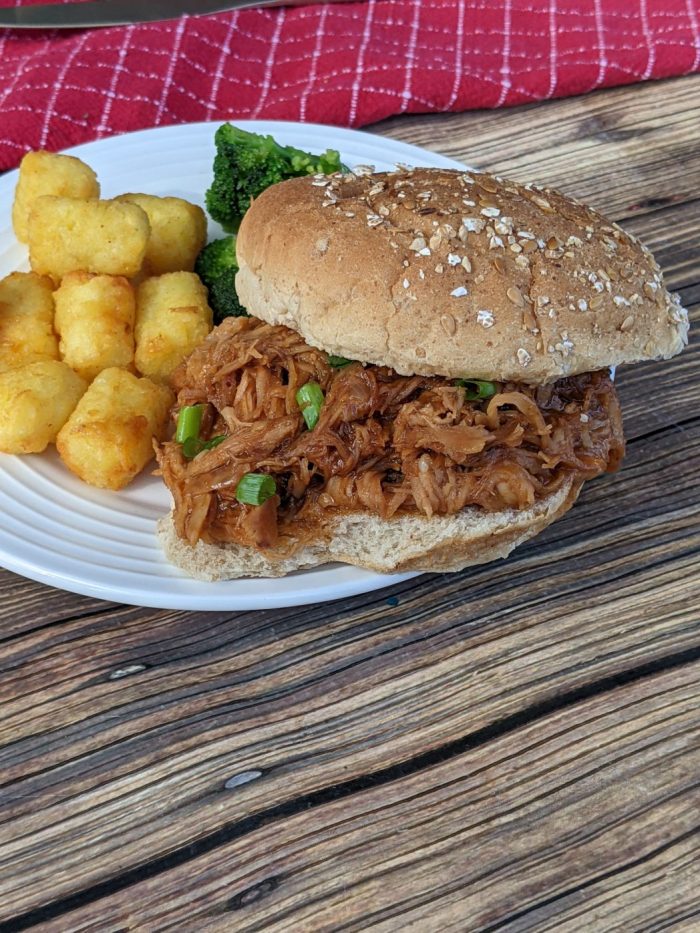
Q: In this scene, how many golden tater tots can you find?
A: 8